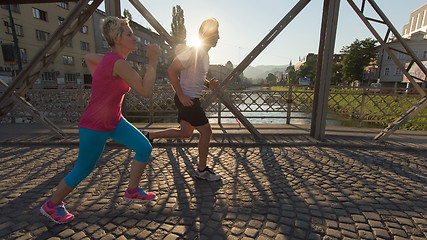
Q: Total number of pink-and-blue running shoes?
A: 2